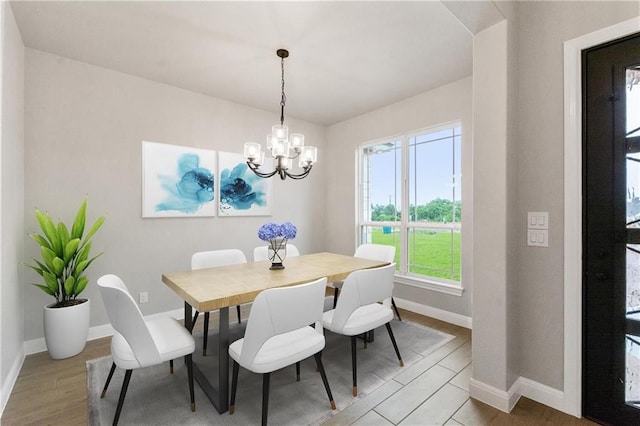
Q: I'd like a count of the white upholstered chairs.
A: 6